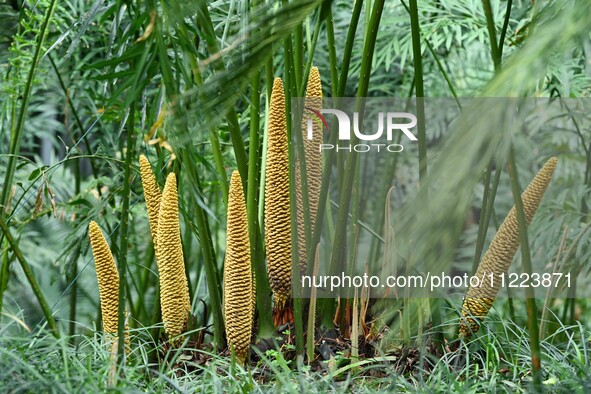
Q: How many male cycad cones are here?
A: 7